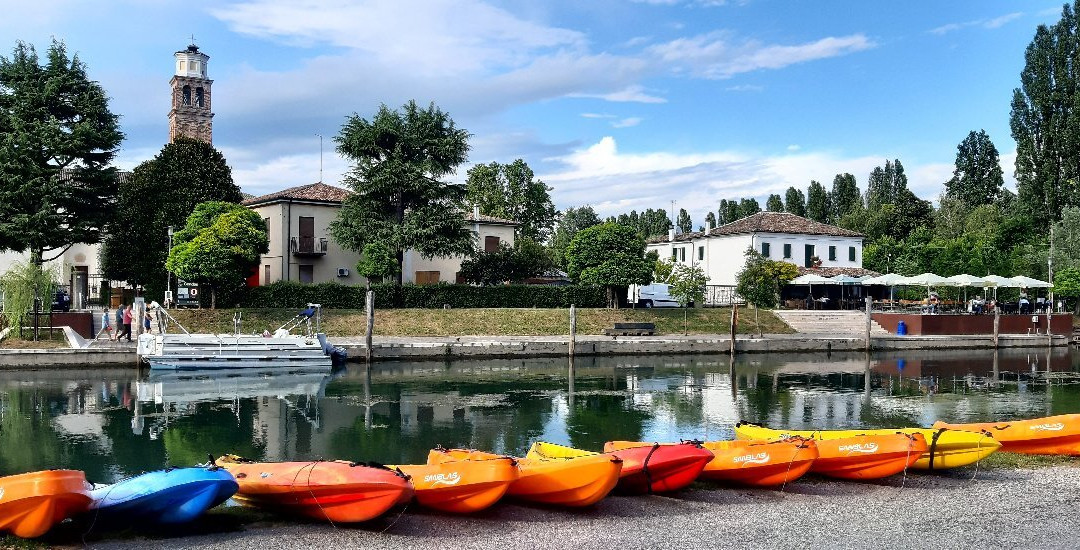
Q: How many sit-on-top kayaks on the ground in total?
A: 10